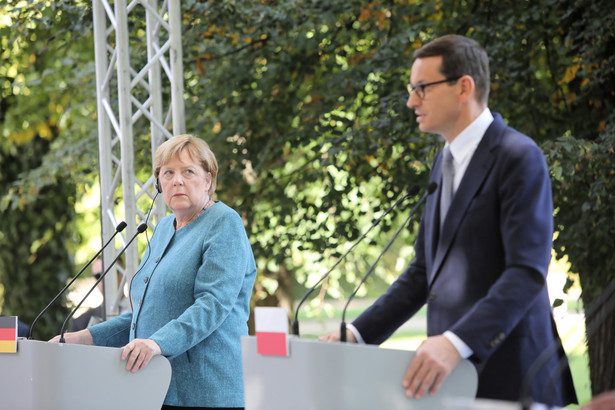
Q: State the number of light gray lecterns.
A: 2